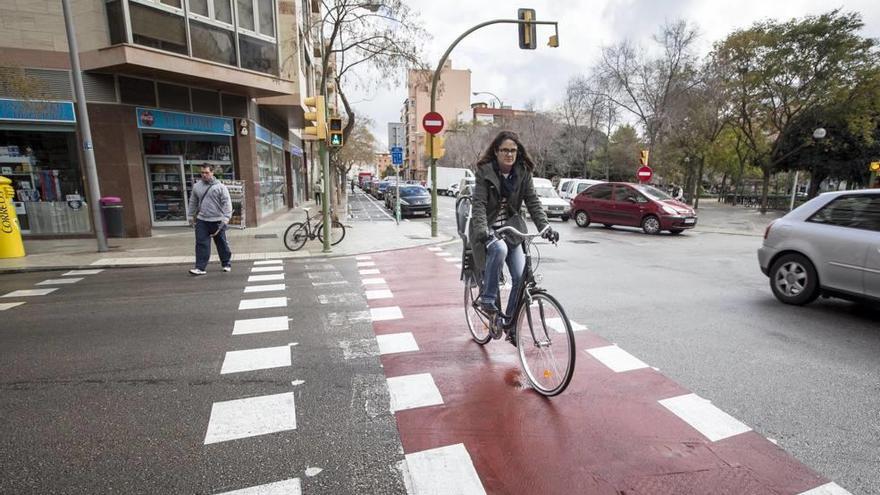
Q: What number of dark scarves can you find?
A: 1